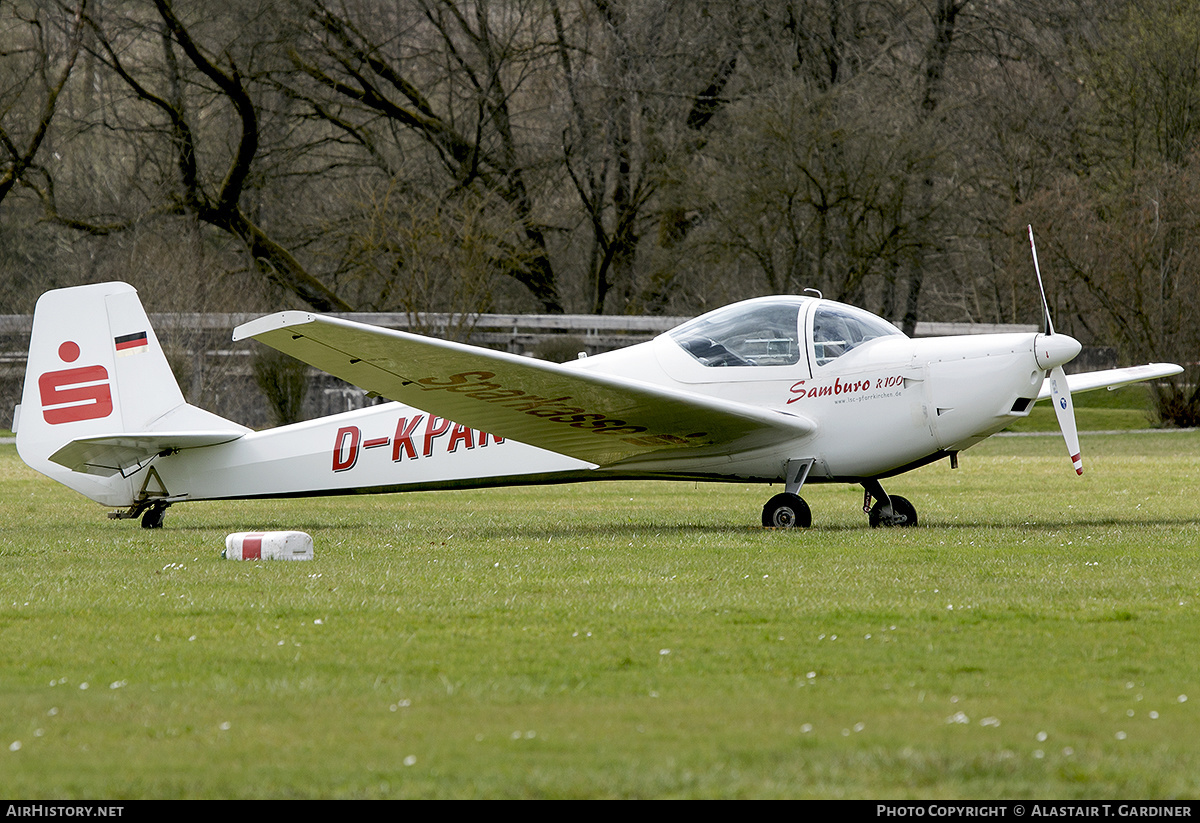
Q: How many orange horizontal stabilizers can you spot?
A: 0